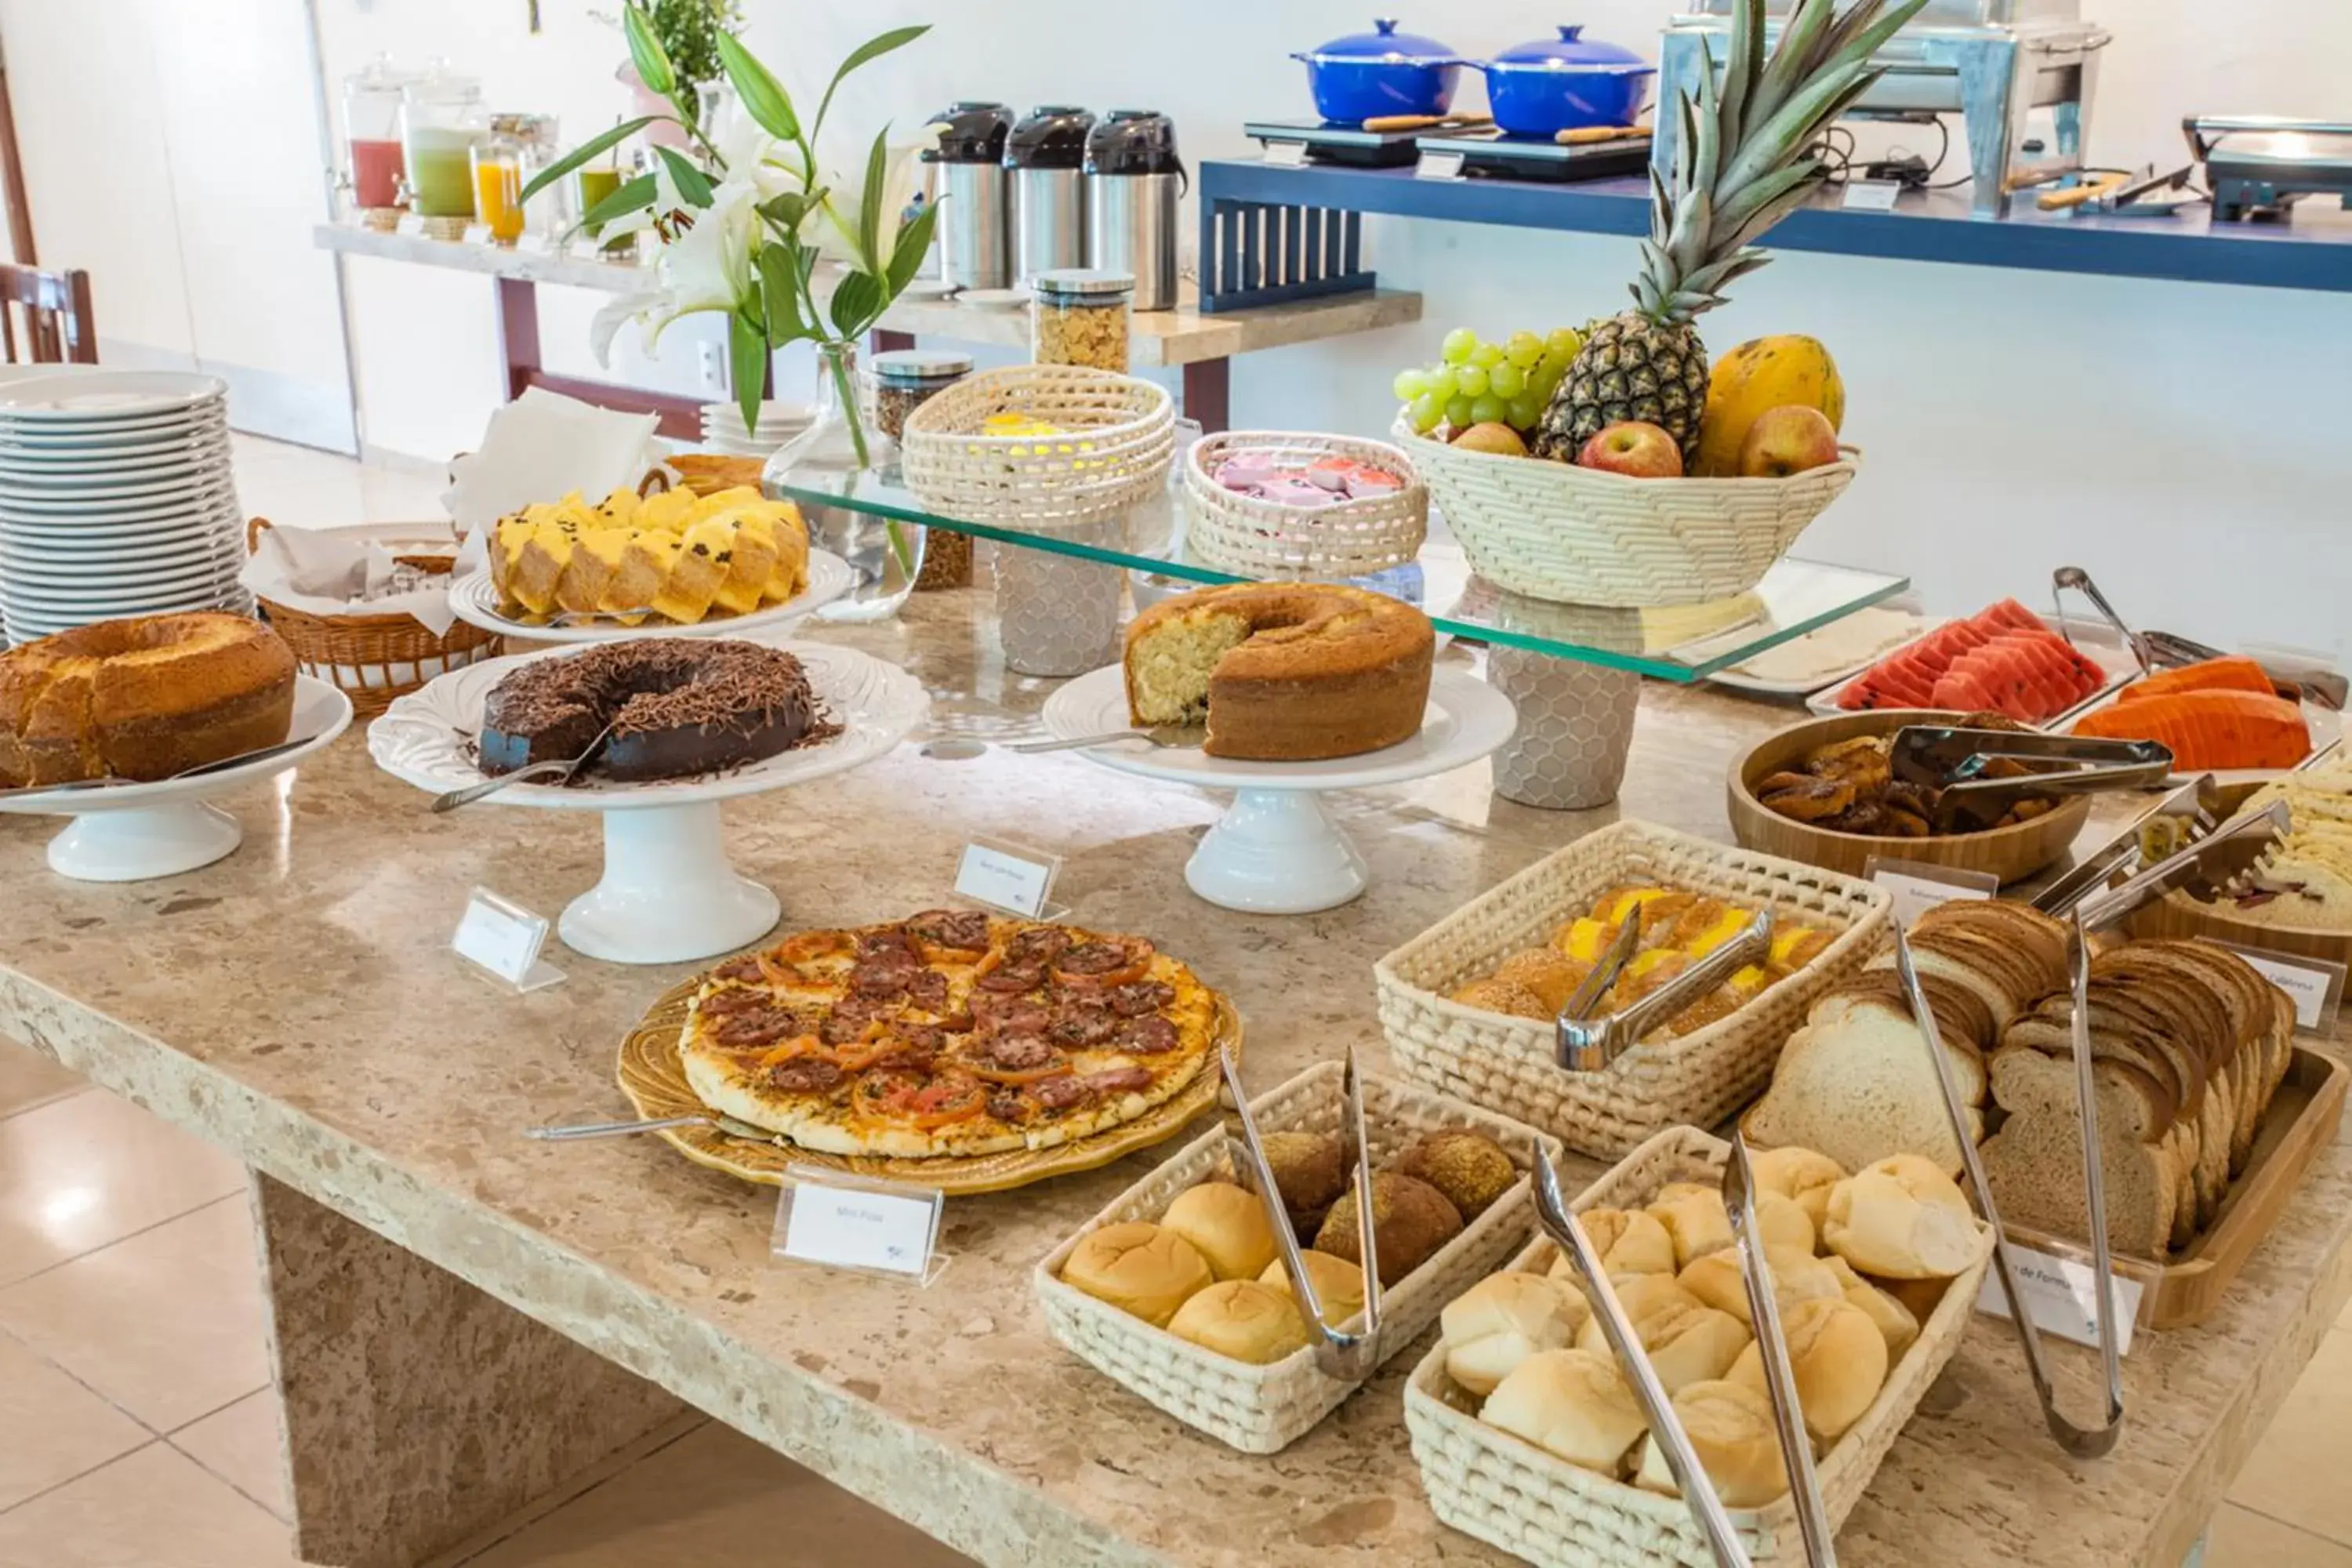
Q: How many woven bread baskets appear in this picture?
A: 3